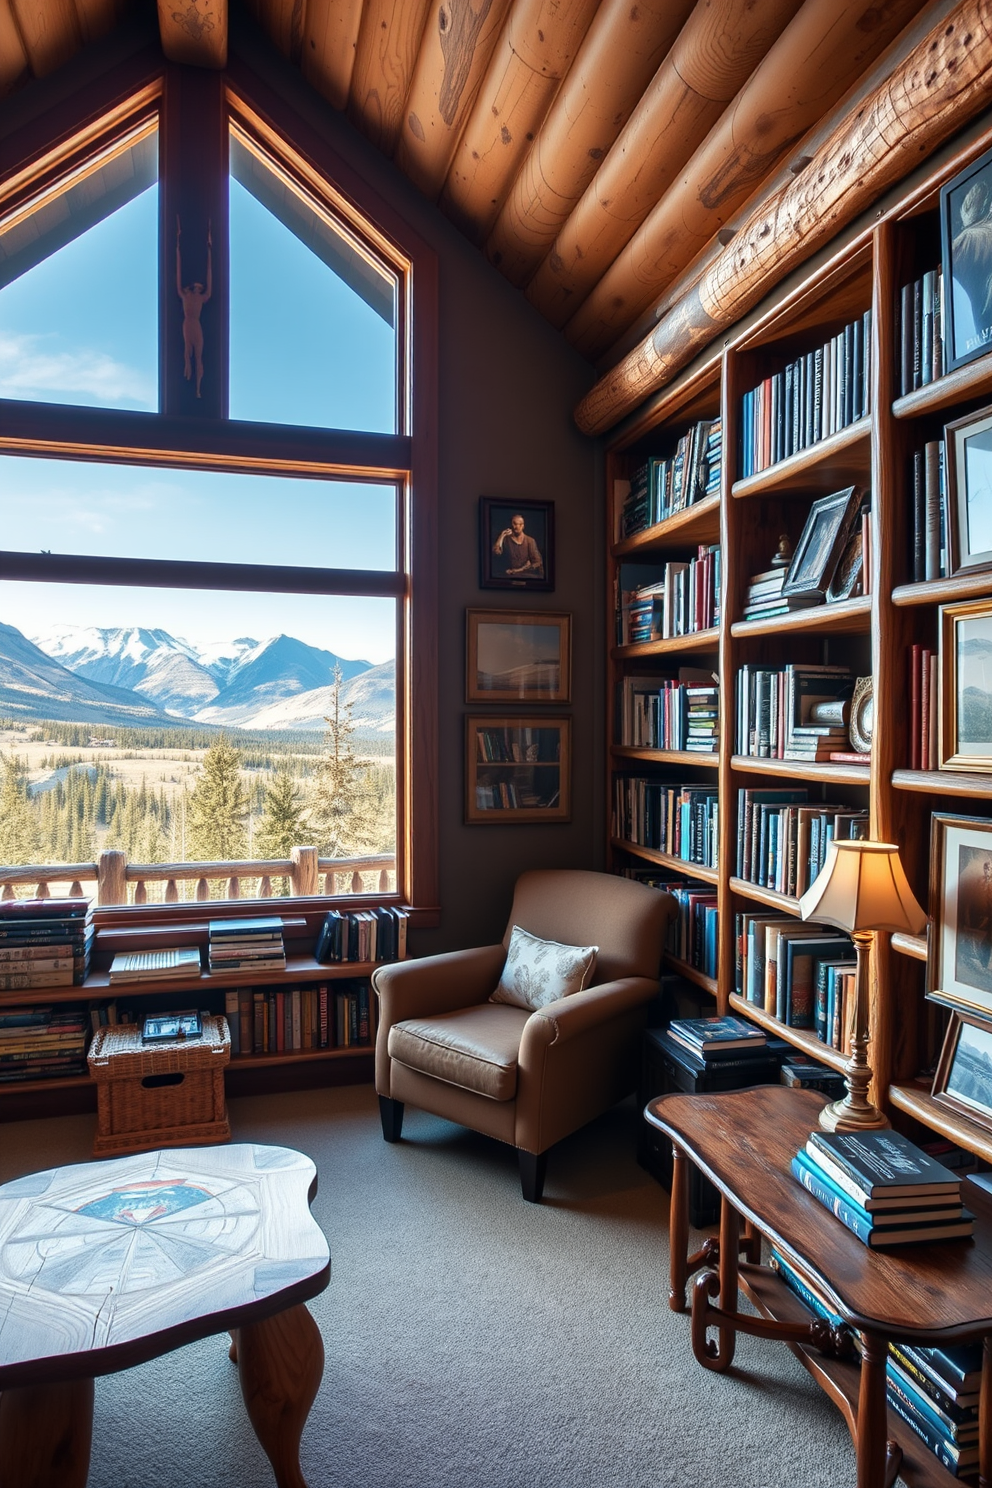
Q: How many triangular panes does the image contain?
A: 2